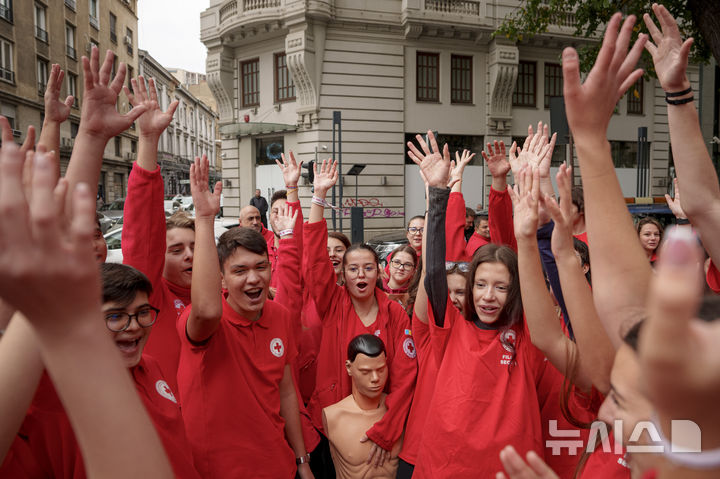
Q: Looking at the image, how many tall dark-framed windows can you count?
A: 7